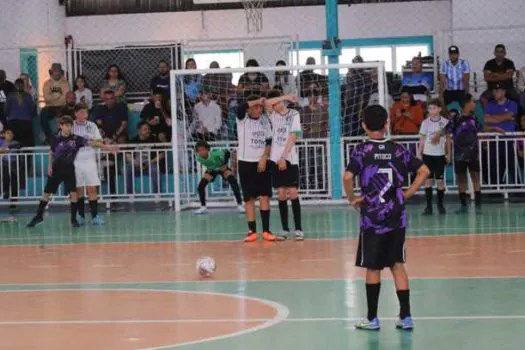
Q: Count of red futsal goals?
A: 0